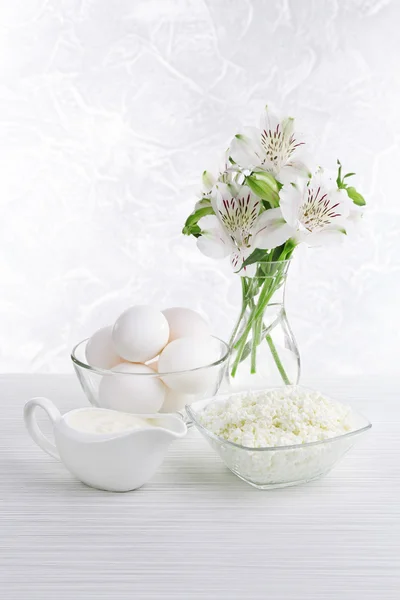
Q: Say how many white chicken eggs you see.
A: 6